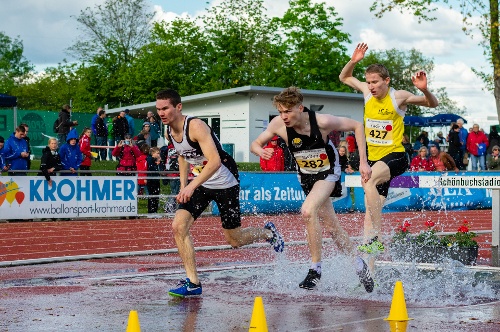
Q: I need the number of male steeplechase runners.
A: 3